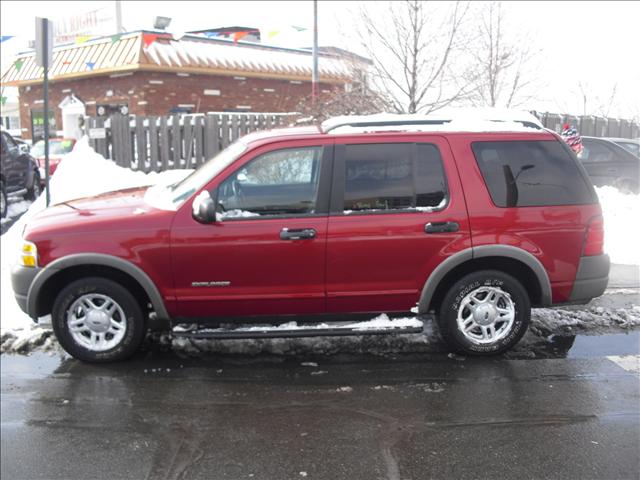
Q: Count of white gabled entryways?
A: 1